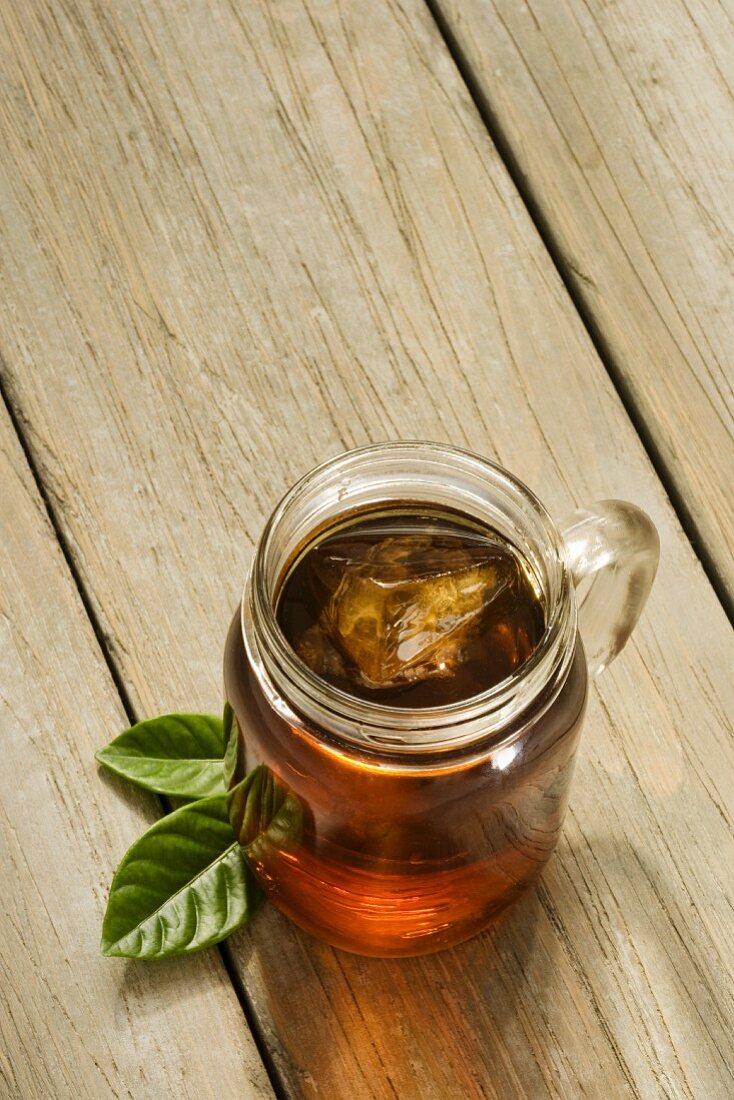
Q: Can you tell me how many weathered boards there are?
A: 3